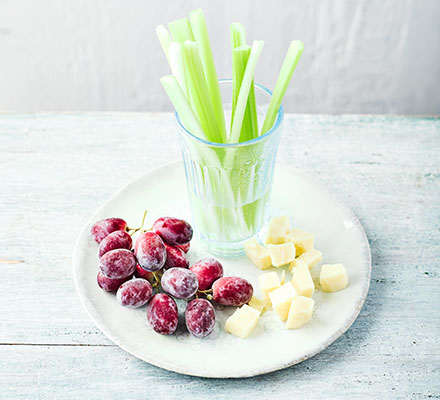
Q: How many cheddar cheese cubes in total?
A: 11